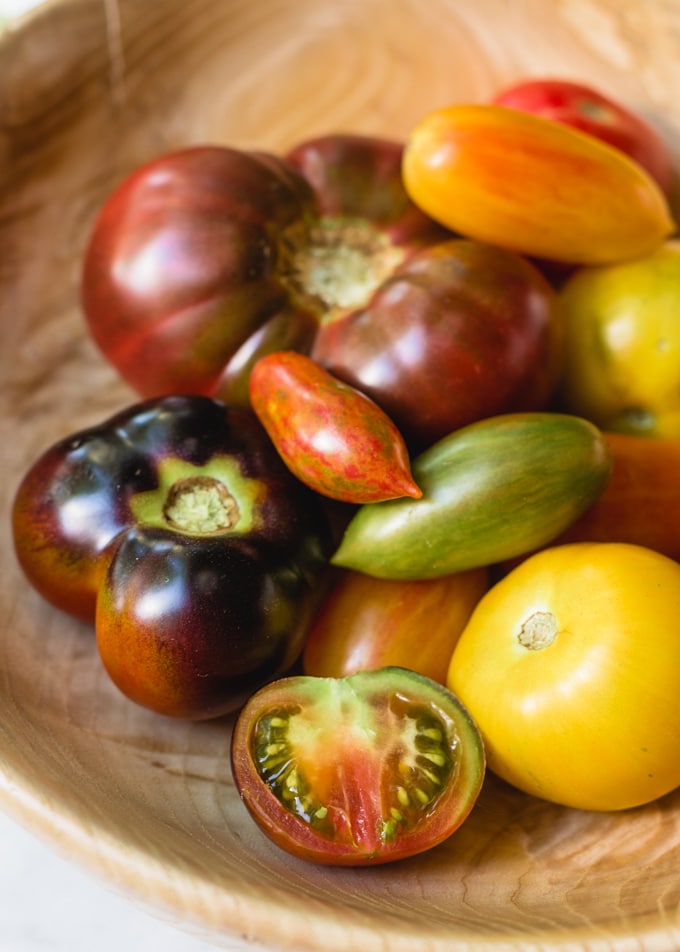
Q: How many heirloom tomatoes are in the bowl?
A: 11